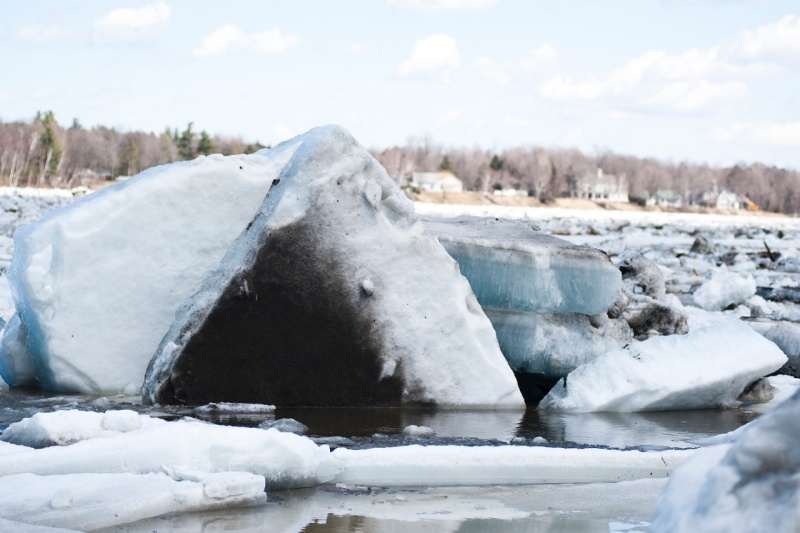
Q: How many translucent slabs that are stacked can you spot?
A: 2